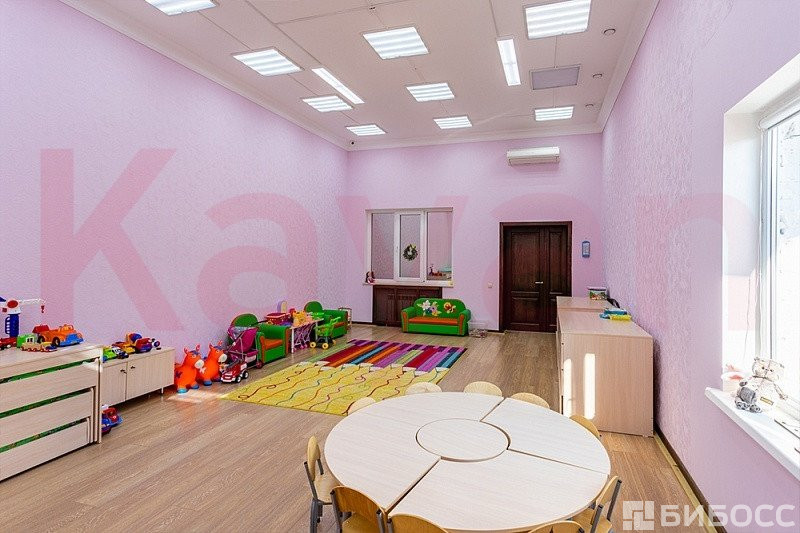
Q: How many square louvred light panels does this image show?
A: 9